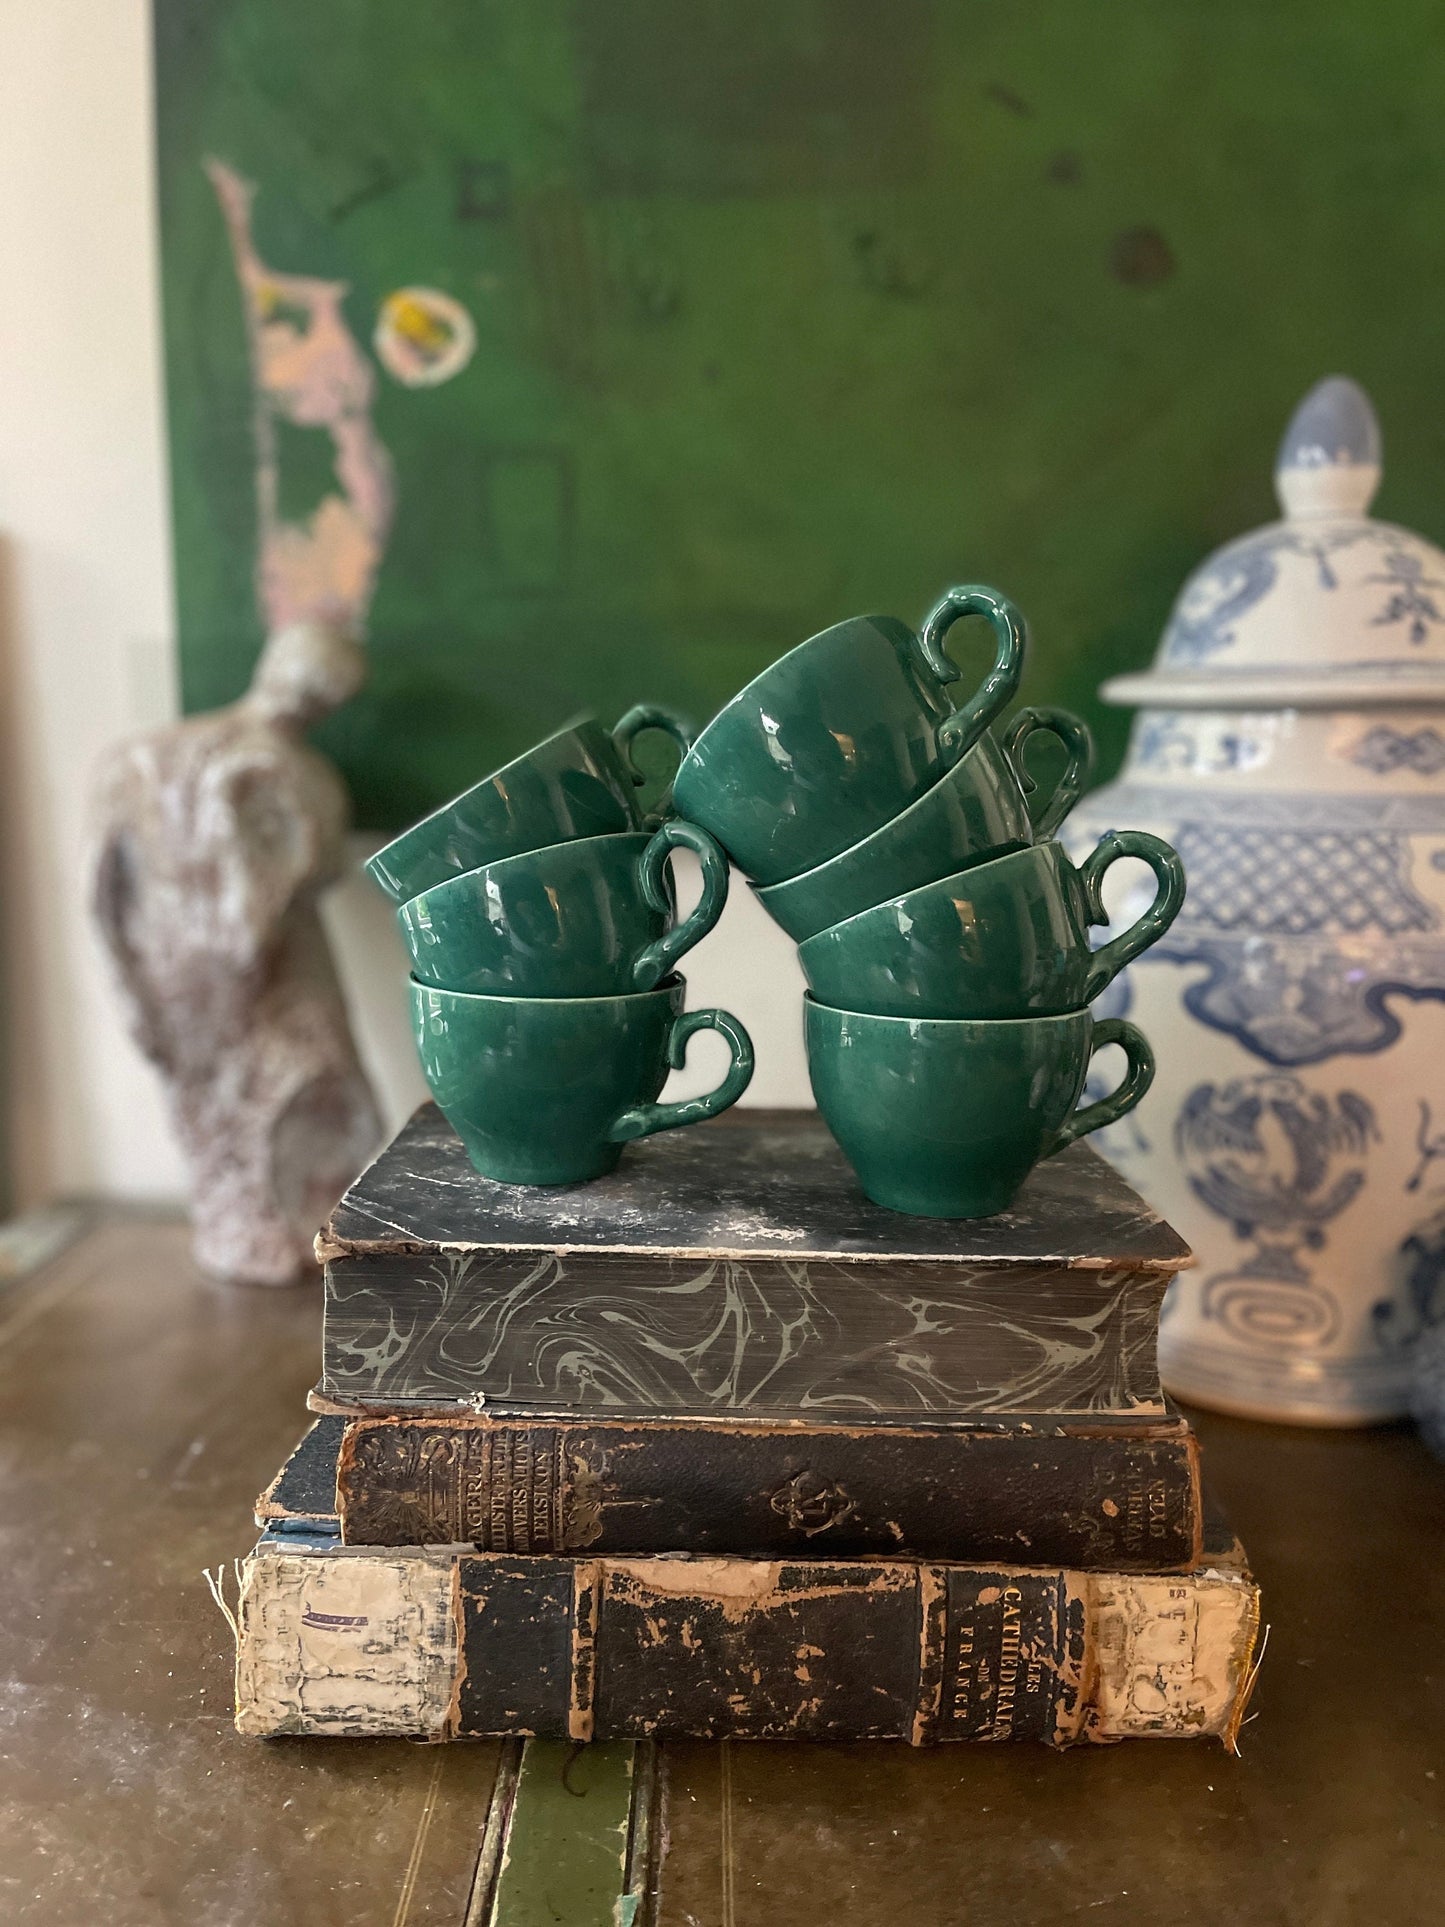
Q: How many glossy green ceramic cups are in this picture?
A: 7